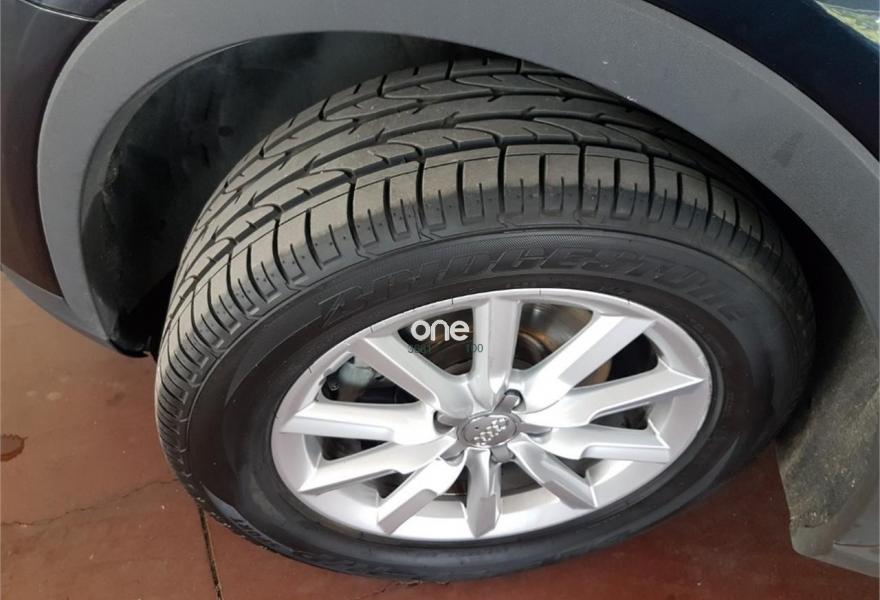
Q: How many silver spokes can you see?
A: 10